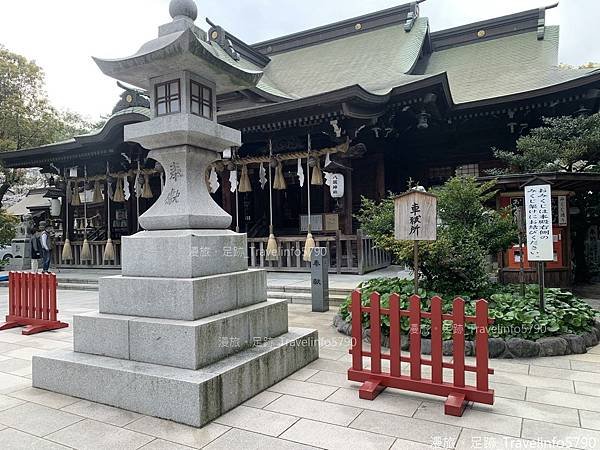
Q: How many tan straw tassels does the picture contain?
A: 12